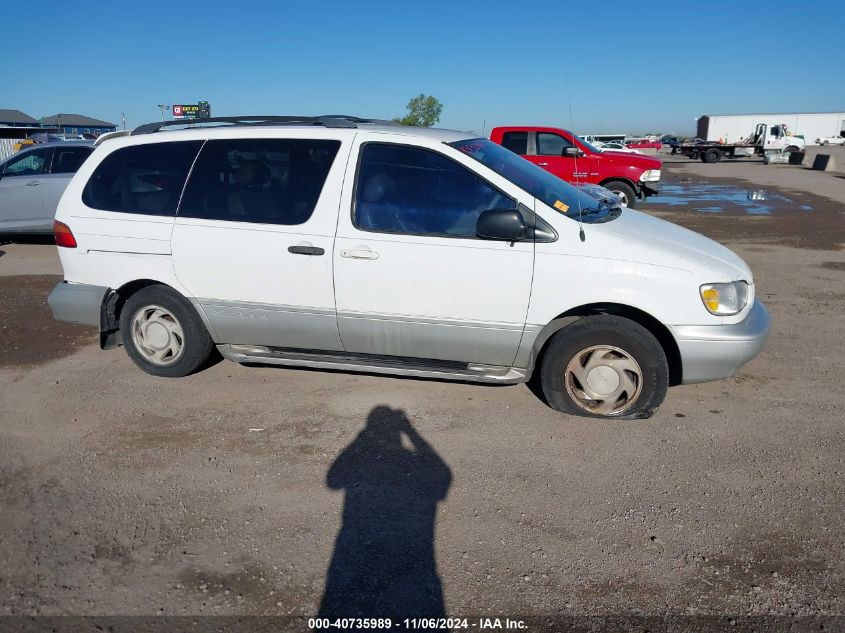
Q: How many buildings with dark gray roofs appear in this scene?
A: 2